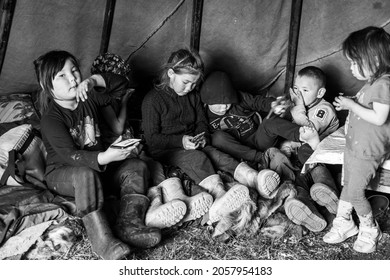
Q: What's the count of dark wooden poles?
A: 4